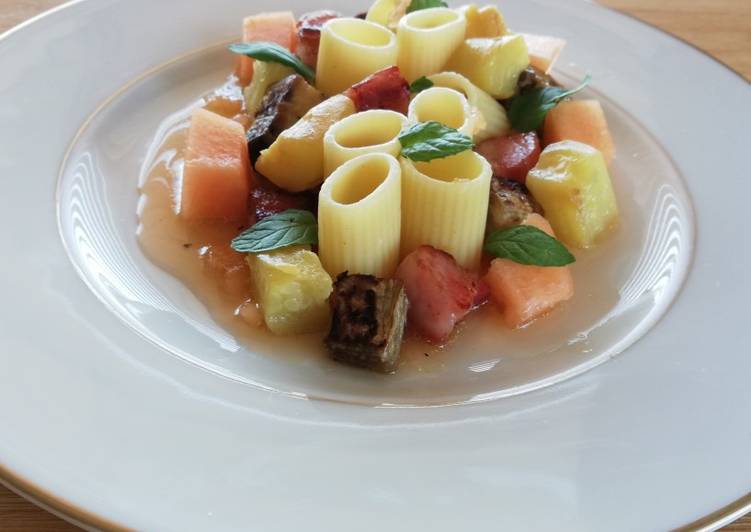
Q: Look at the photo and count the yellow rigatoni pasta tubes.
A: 7